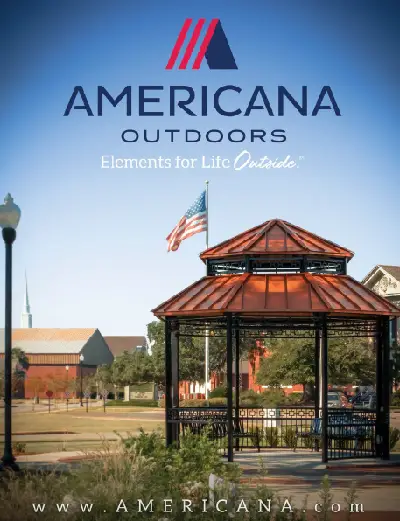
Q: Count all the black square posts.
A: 8